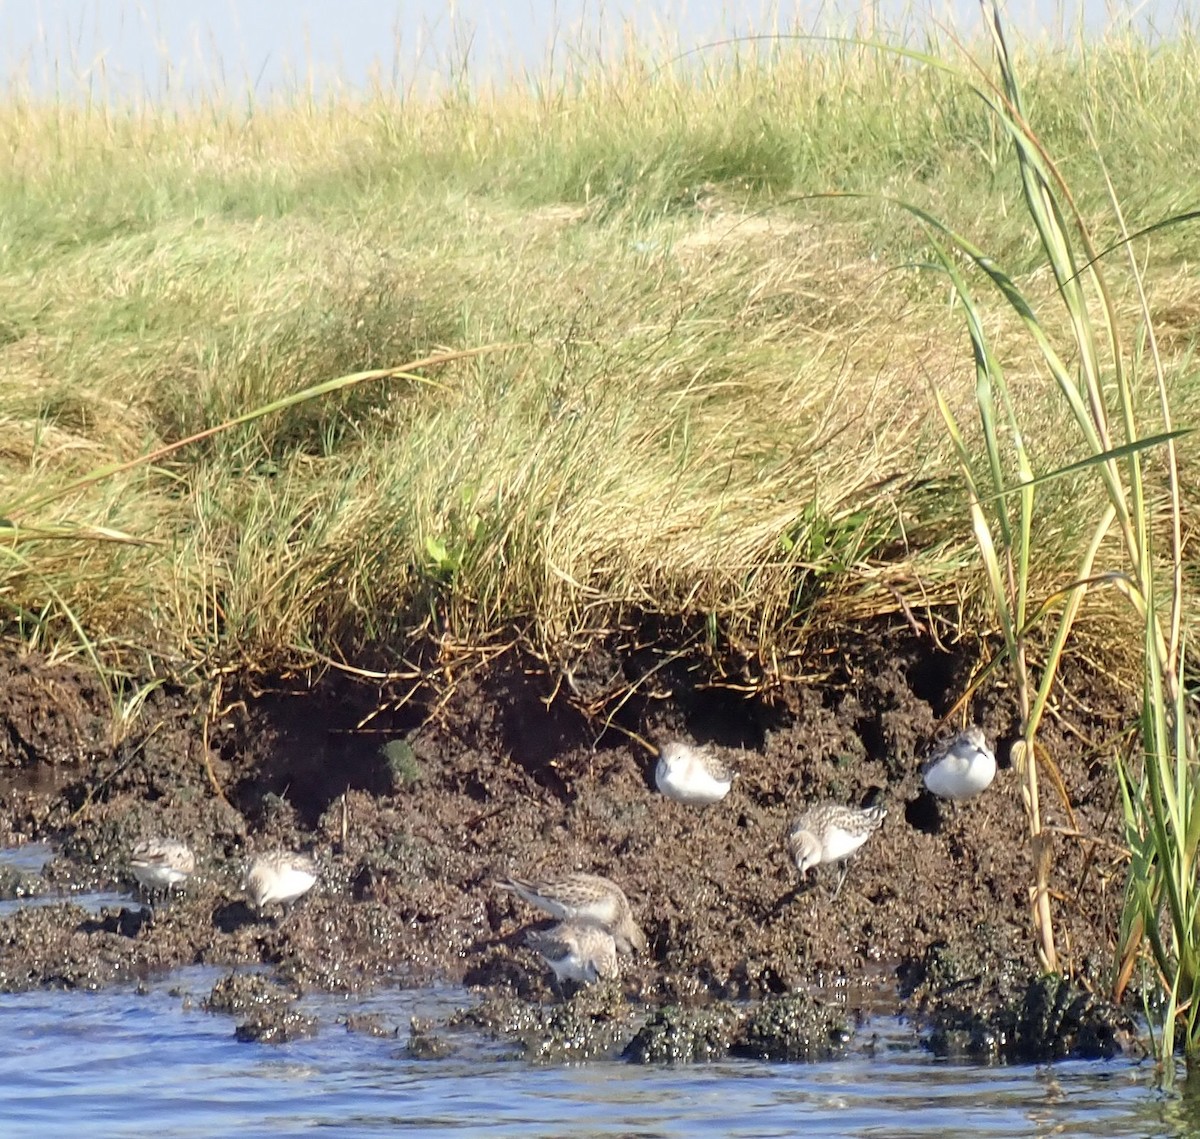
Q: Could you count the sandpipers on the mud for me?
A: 7